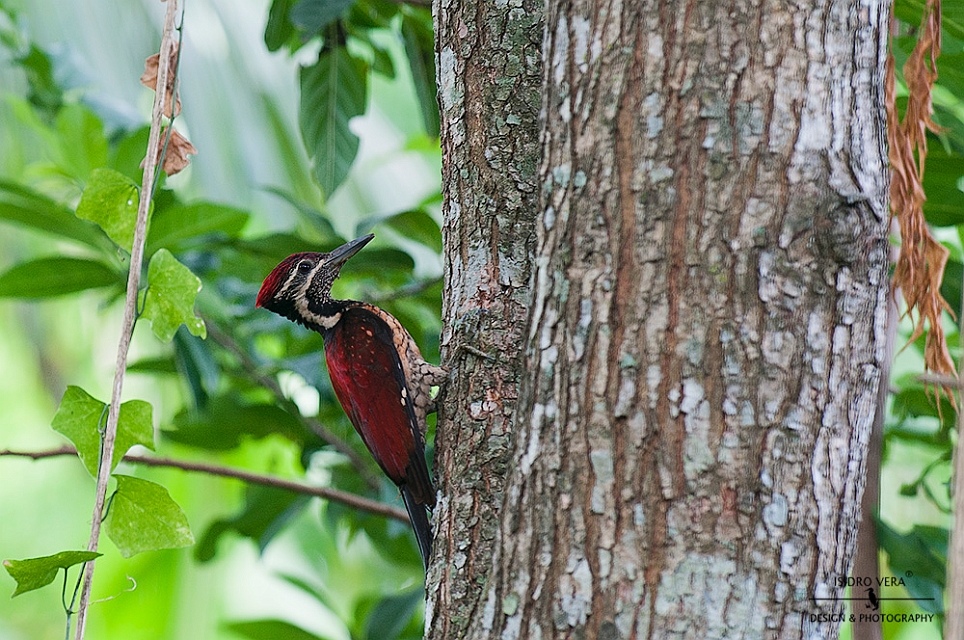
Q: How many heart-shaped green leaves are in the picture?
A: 5